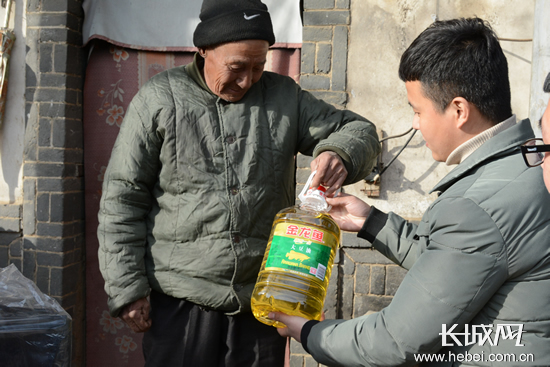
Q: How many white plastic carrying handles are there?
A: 1